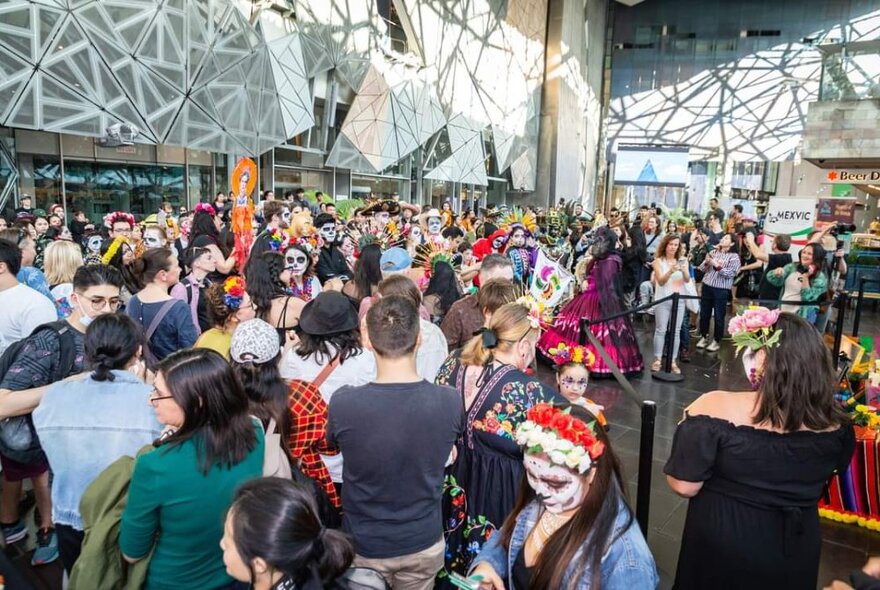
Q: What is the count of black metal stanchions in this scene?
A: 5